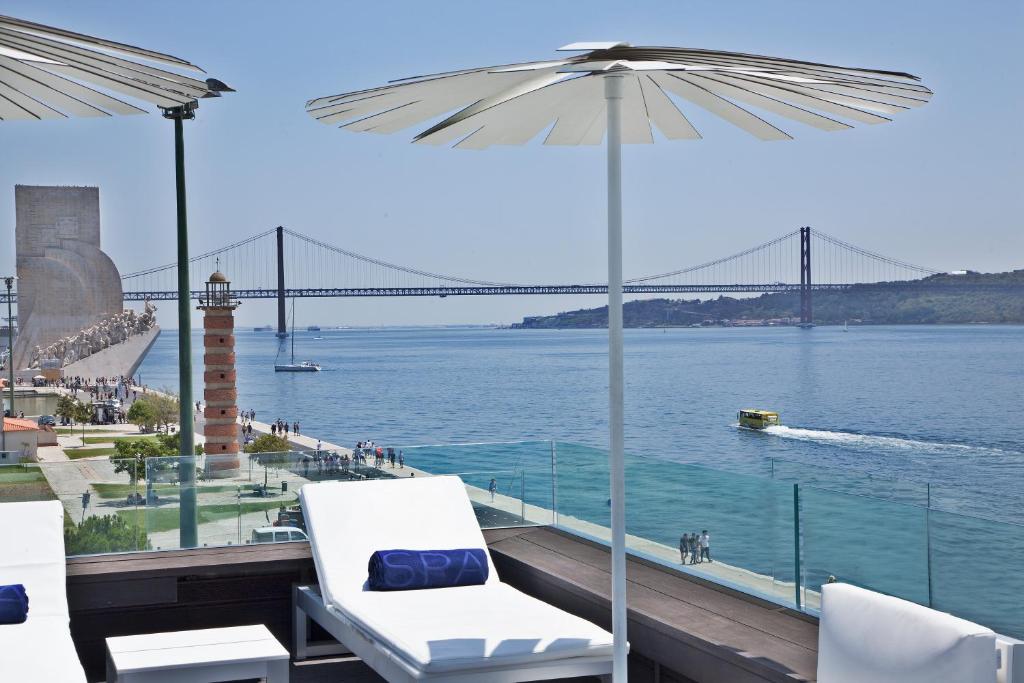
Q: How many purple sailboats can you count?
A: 0